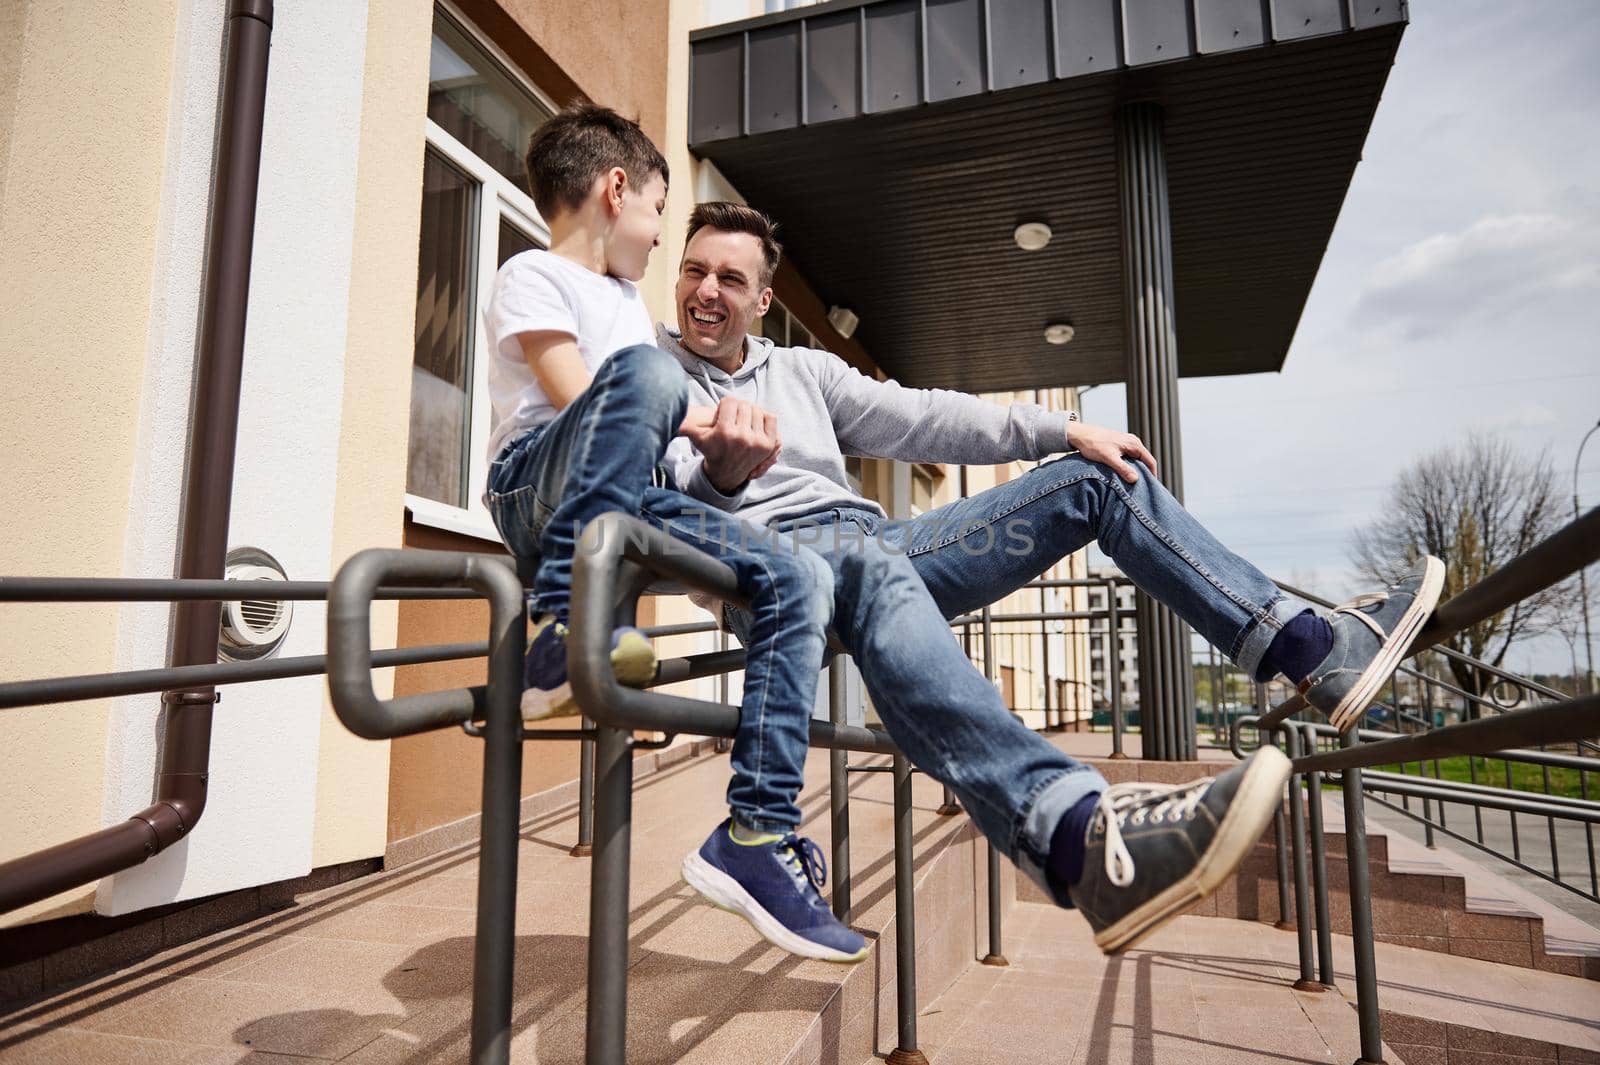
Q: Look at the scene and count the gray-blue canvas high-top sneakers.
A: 2